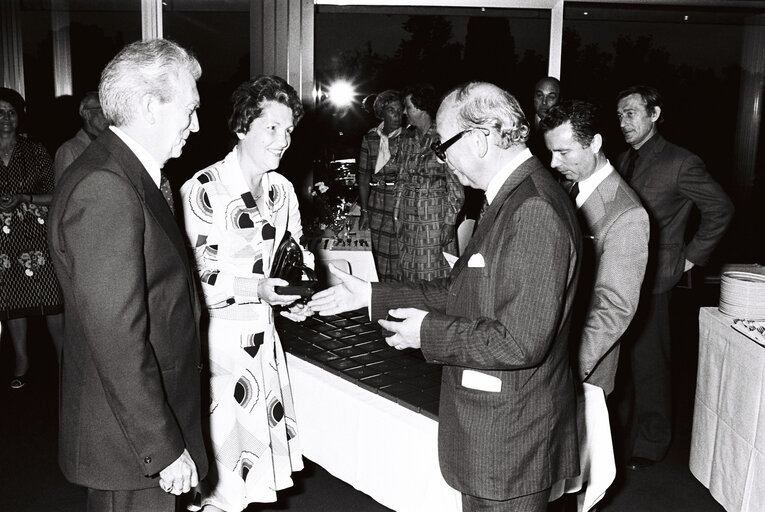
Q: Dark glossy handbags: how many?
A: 1